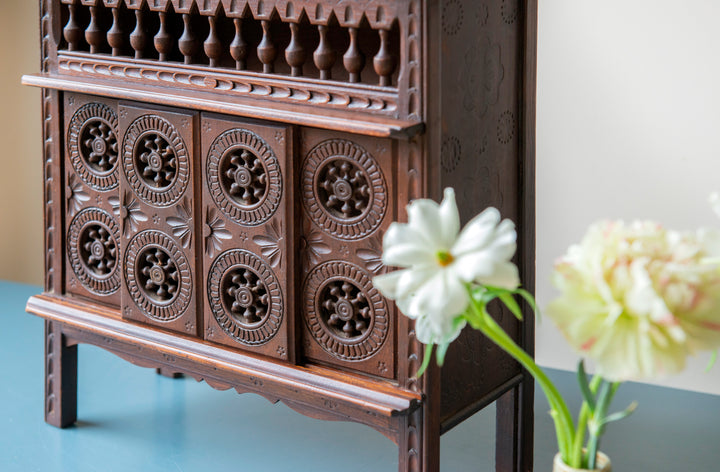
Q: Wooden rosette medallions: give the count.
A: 8